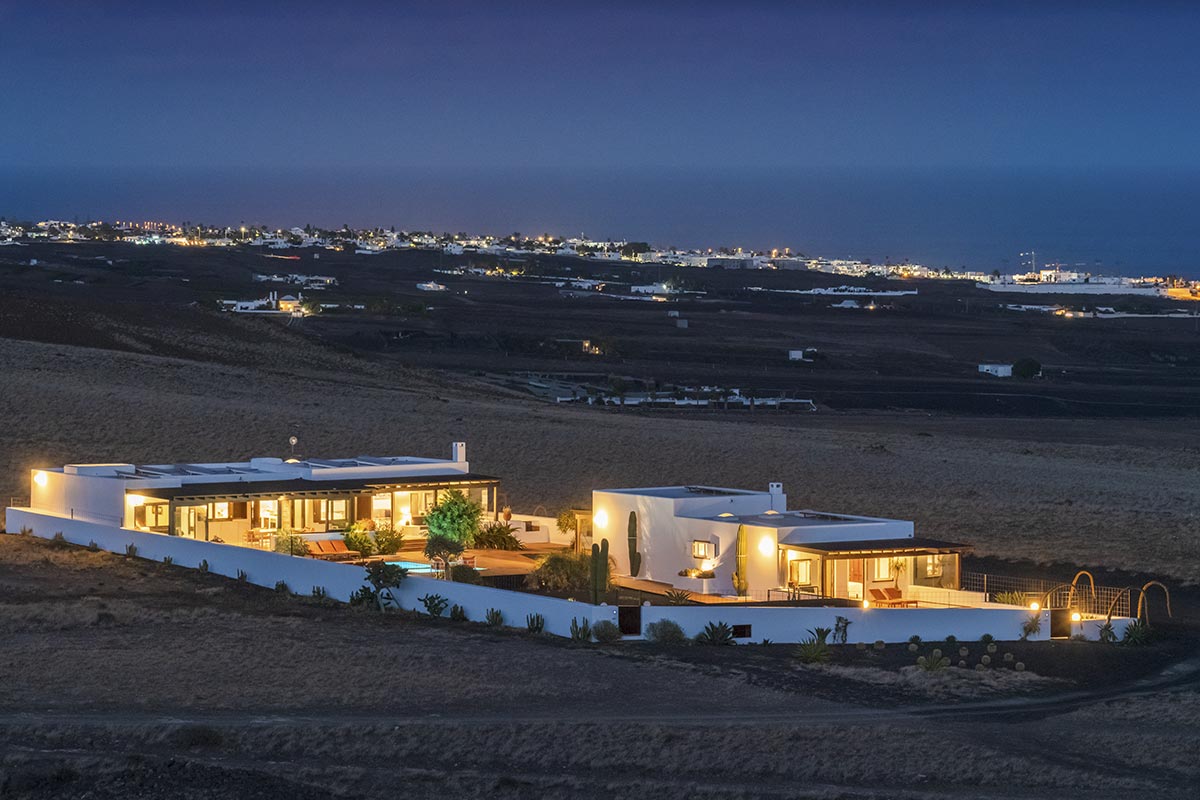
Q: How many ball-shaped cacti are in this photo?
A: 13